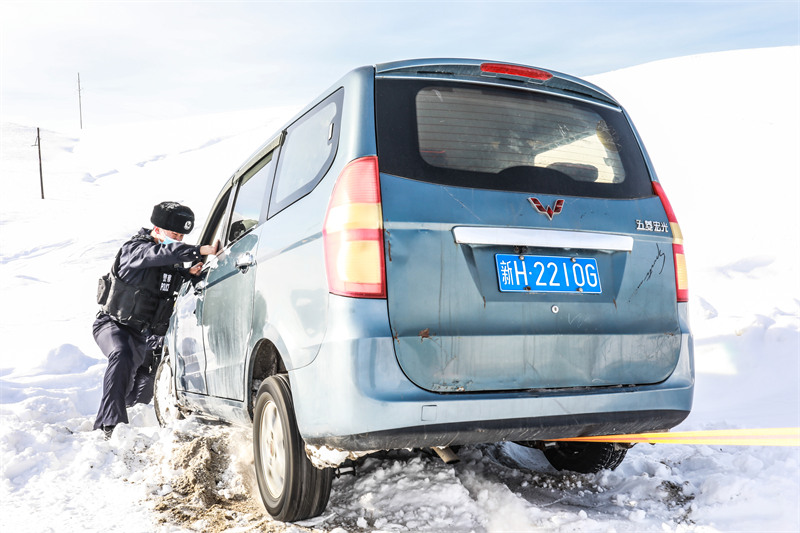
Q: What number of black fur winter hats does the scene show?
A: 1